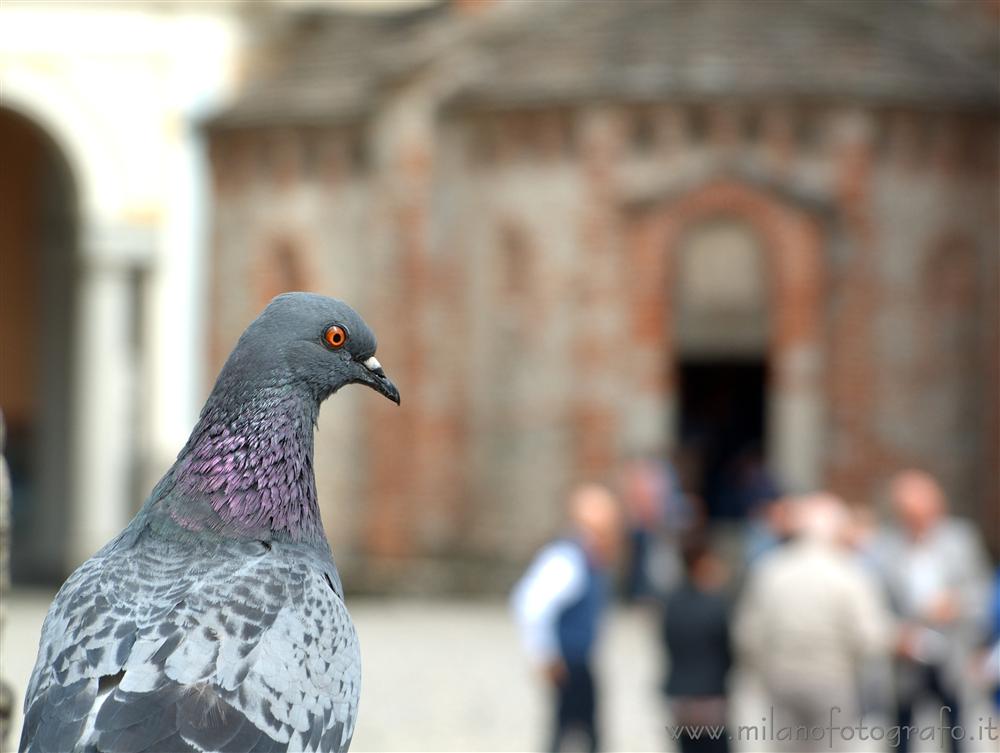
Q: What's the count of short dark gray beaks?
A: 1